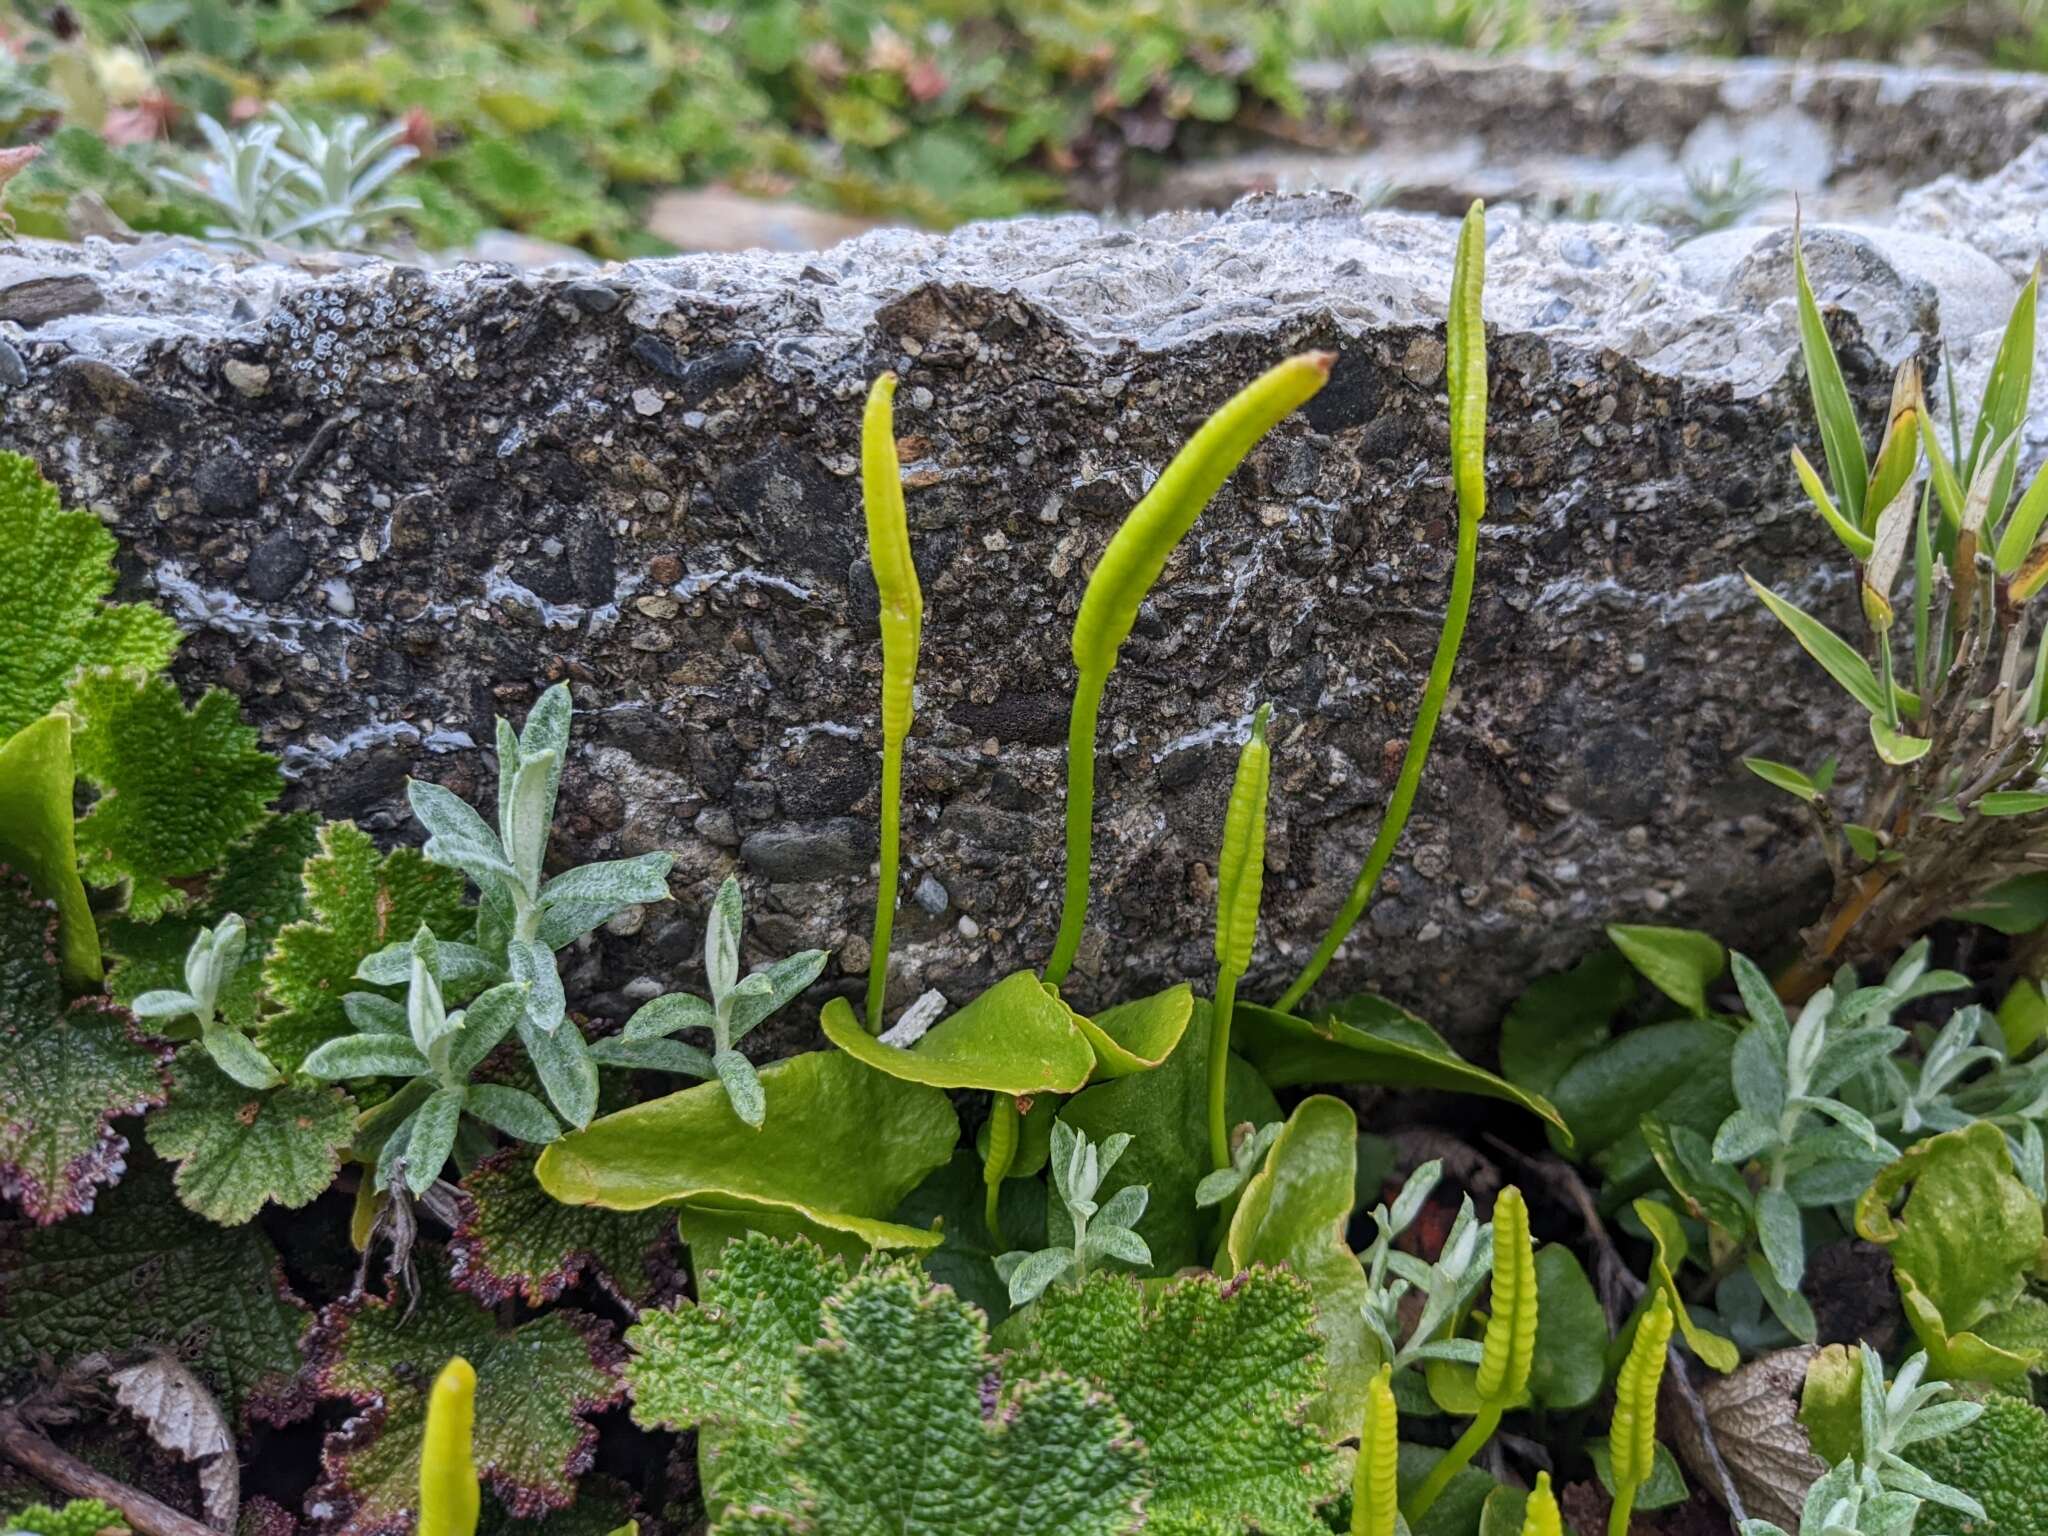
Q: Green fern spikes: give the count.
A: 10